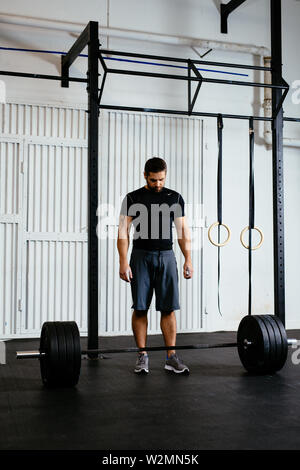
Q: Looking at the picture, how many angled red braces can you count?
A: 0